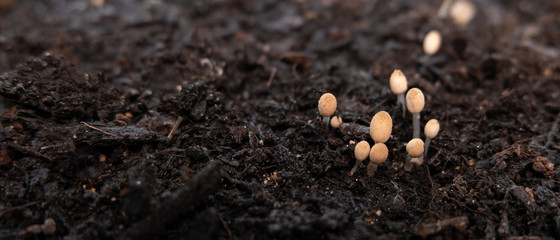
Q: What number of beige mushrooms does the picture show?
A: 11